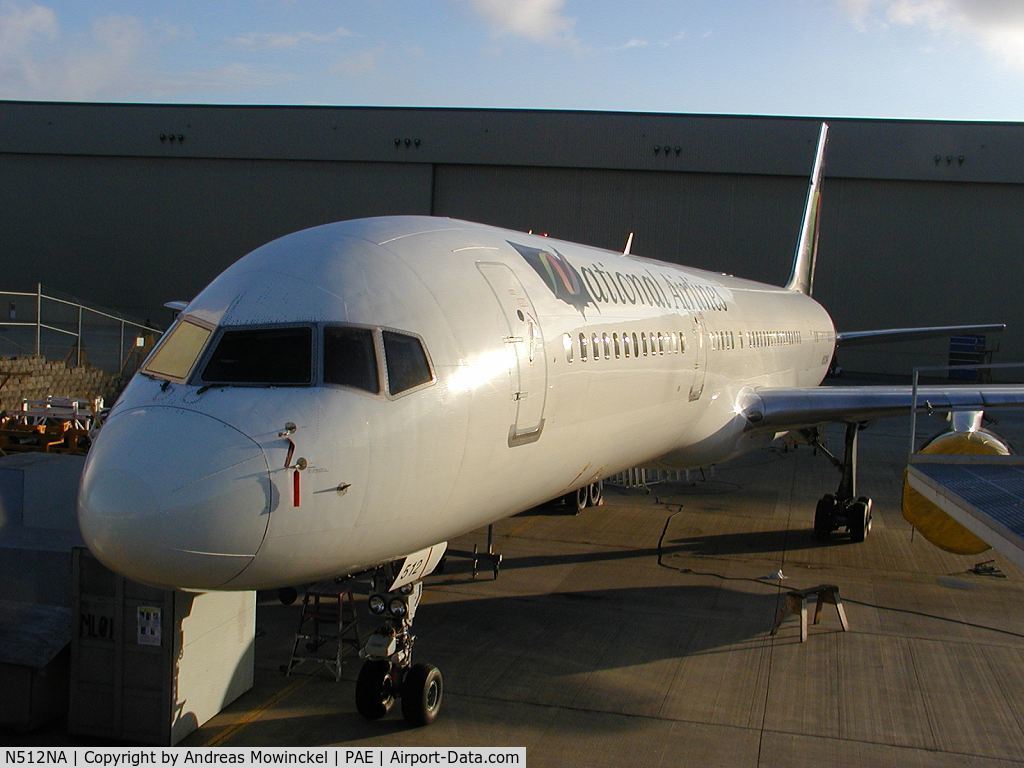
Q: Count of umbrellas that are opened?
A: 0